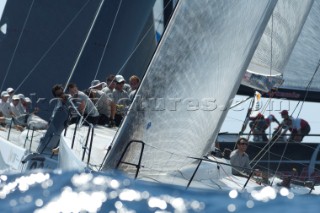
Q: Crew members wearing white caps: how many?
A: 7